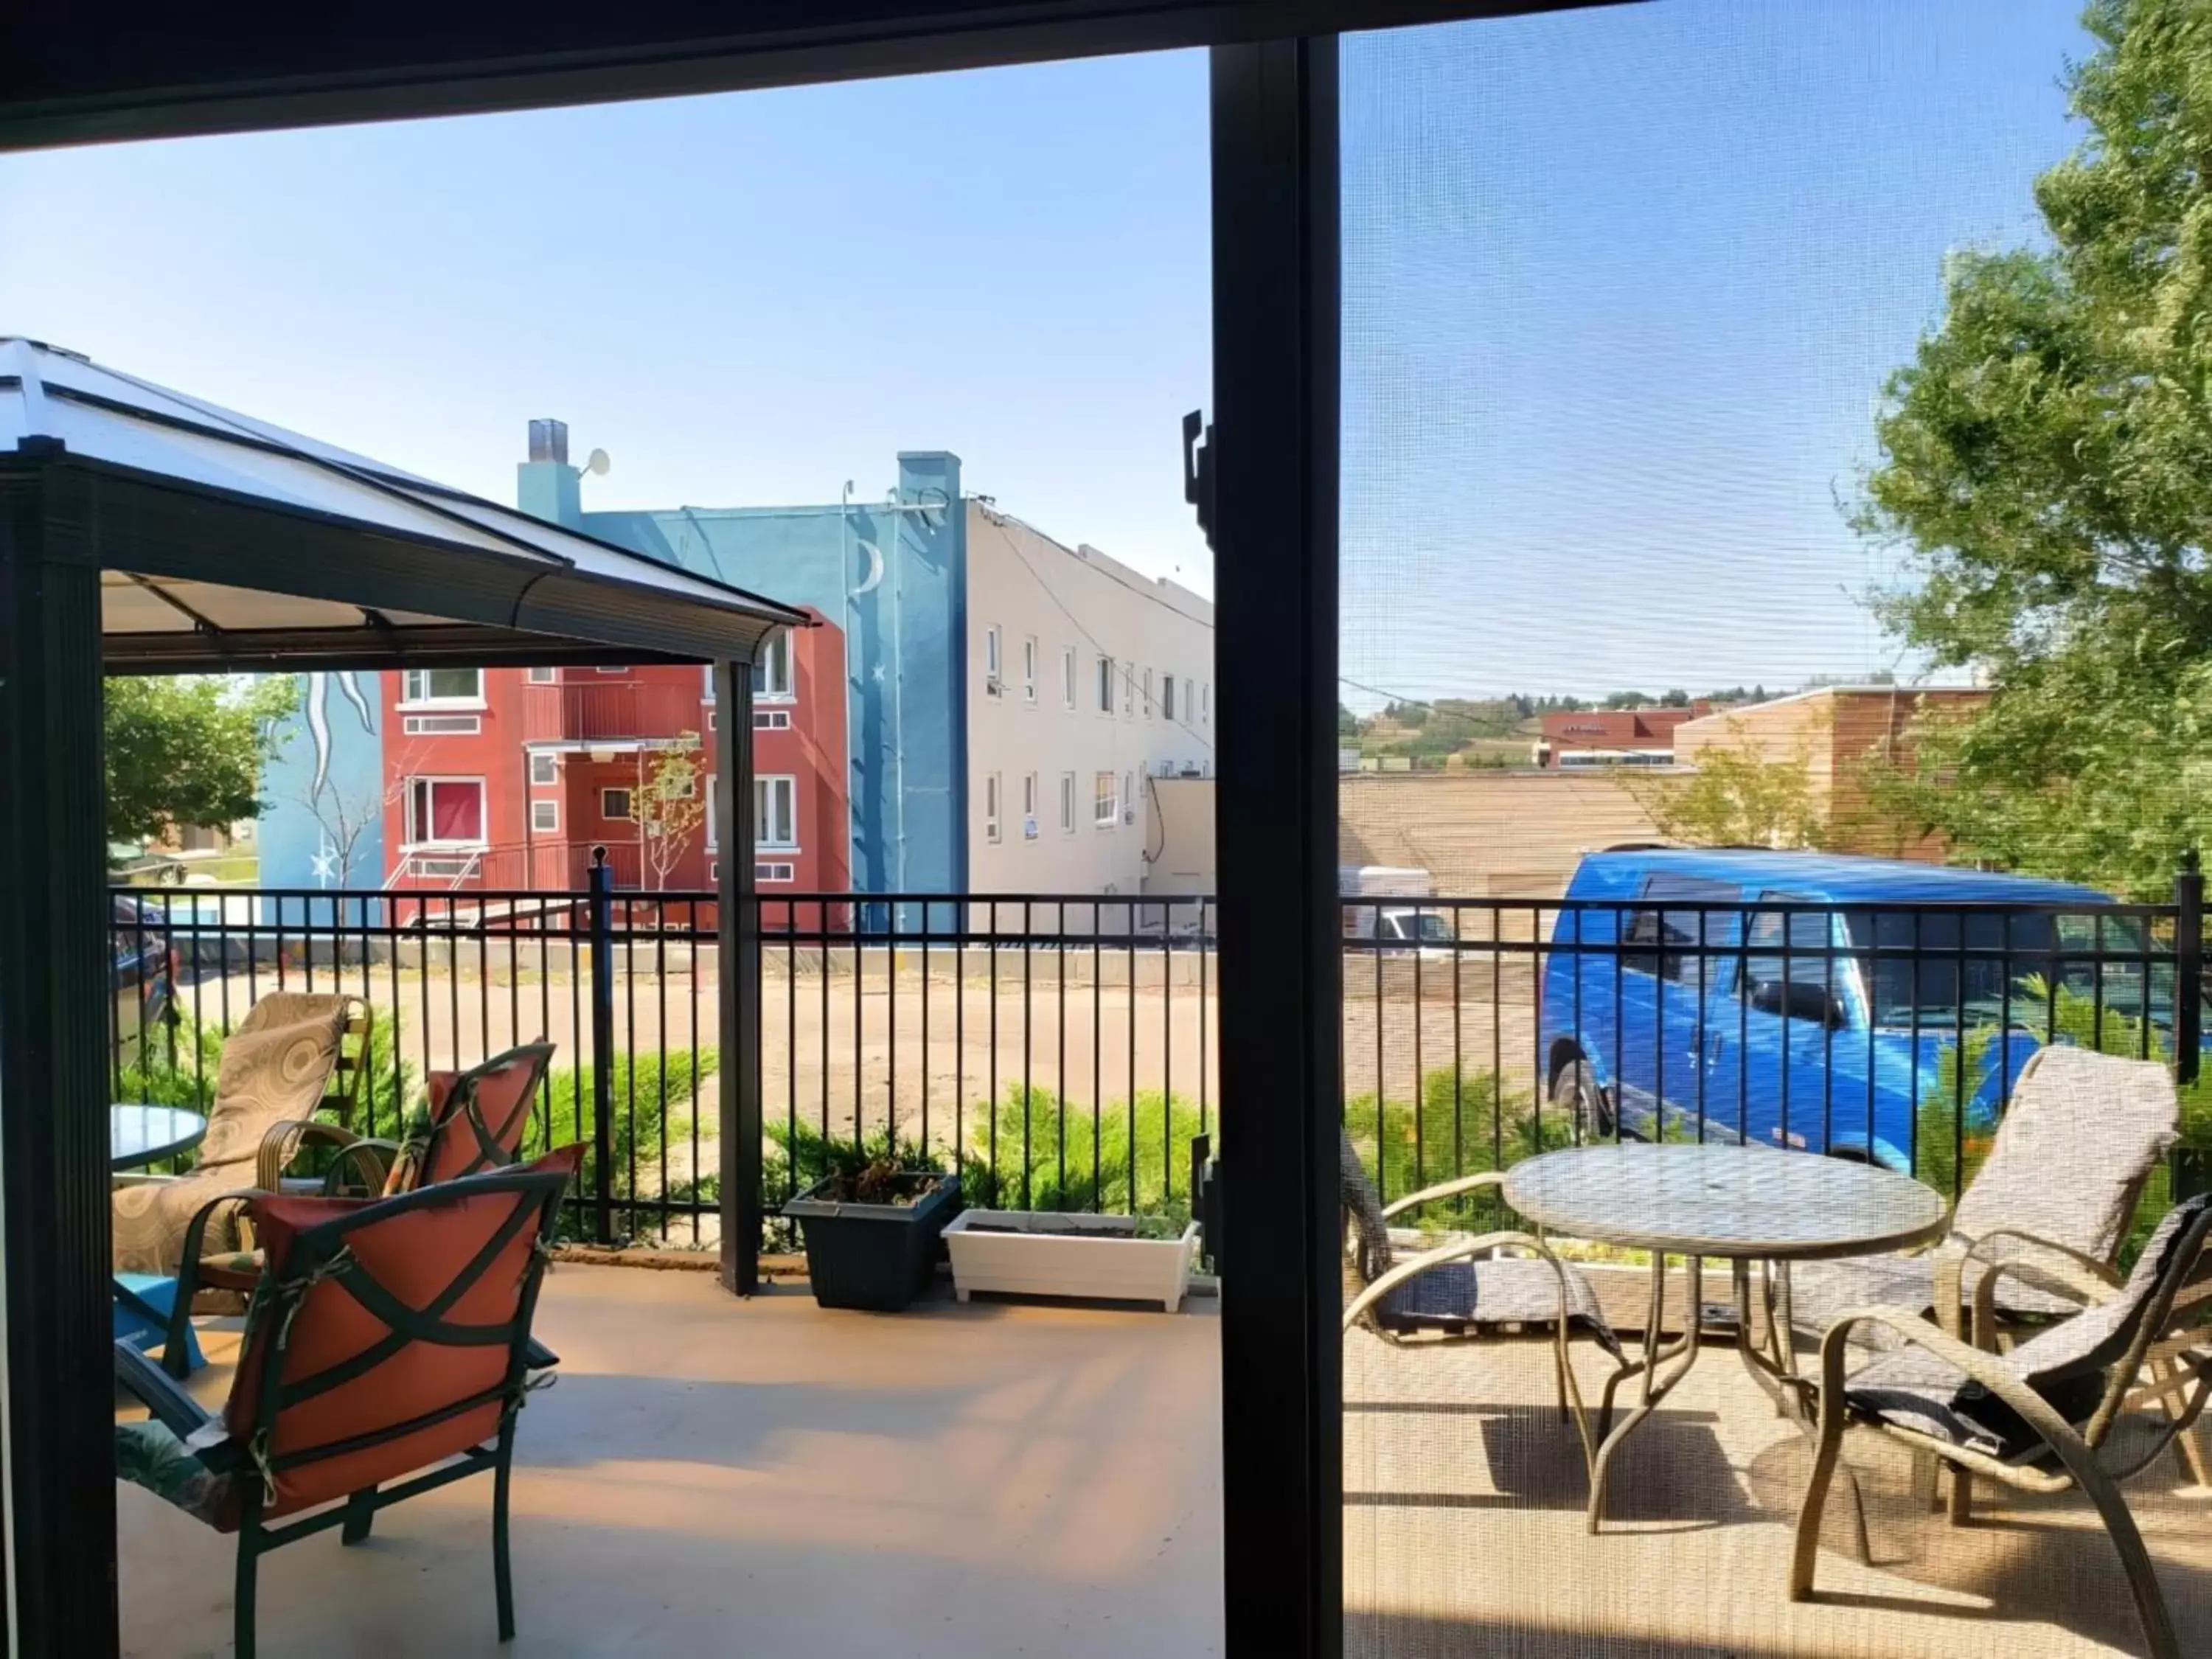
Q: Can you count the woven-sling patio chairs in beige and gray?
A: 3